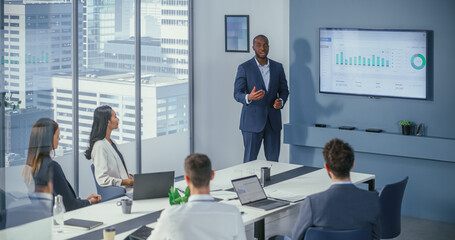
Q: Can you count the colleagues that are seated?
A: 4